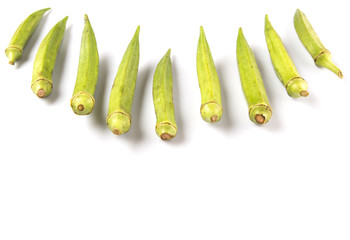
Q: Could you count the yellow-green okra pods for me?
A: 9